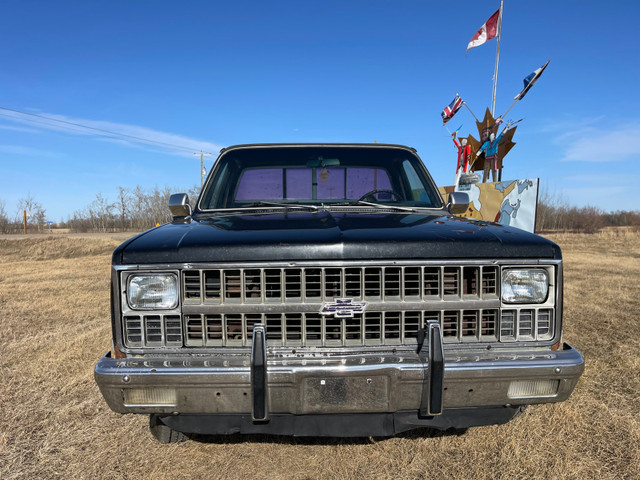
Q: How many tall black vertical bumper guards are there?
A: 2